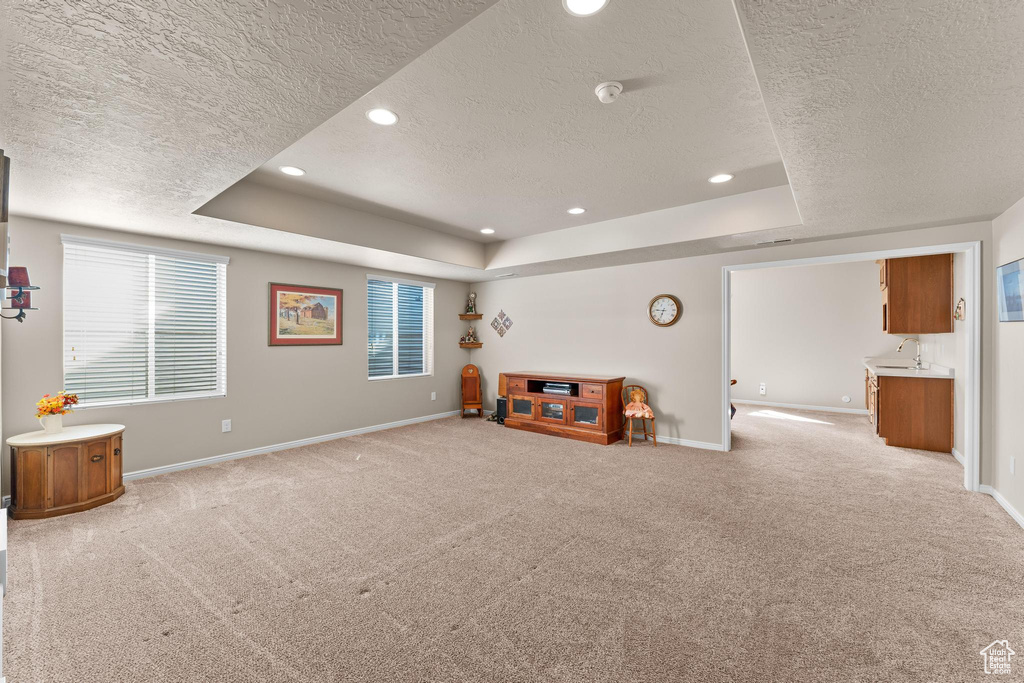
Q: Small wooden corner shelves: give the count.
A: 2